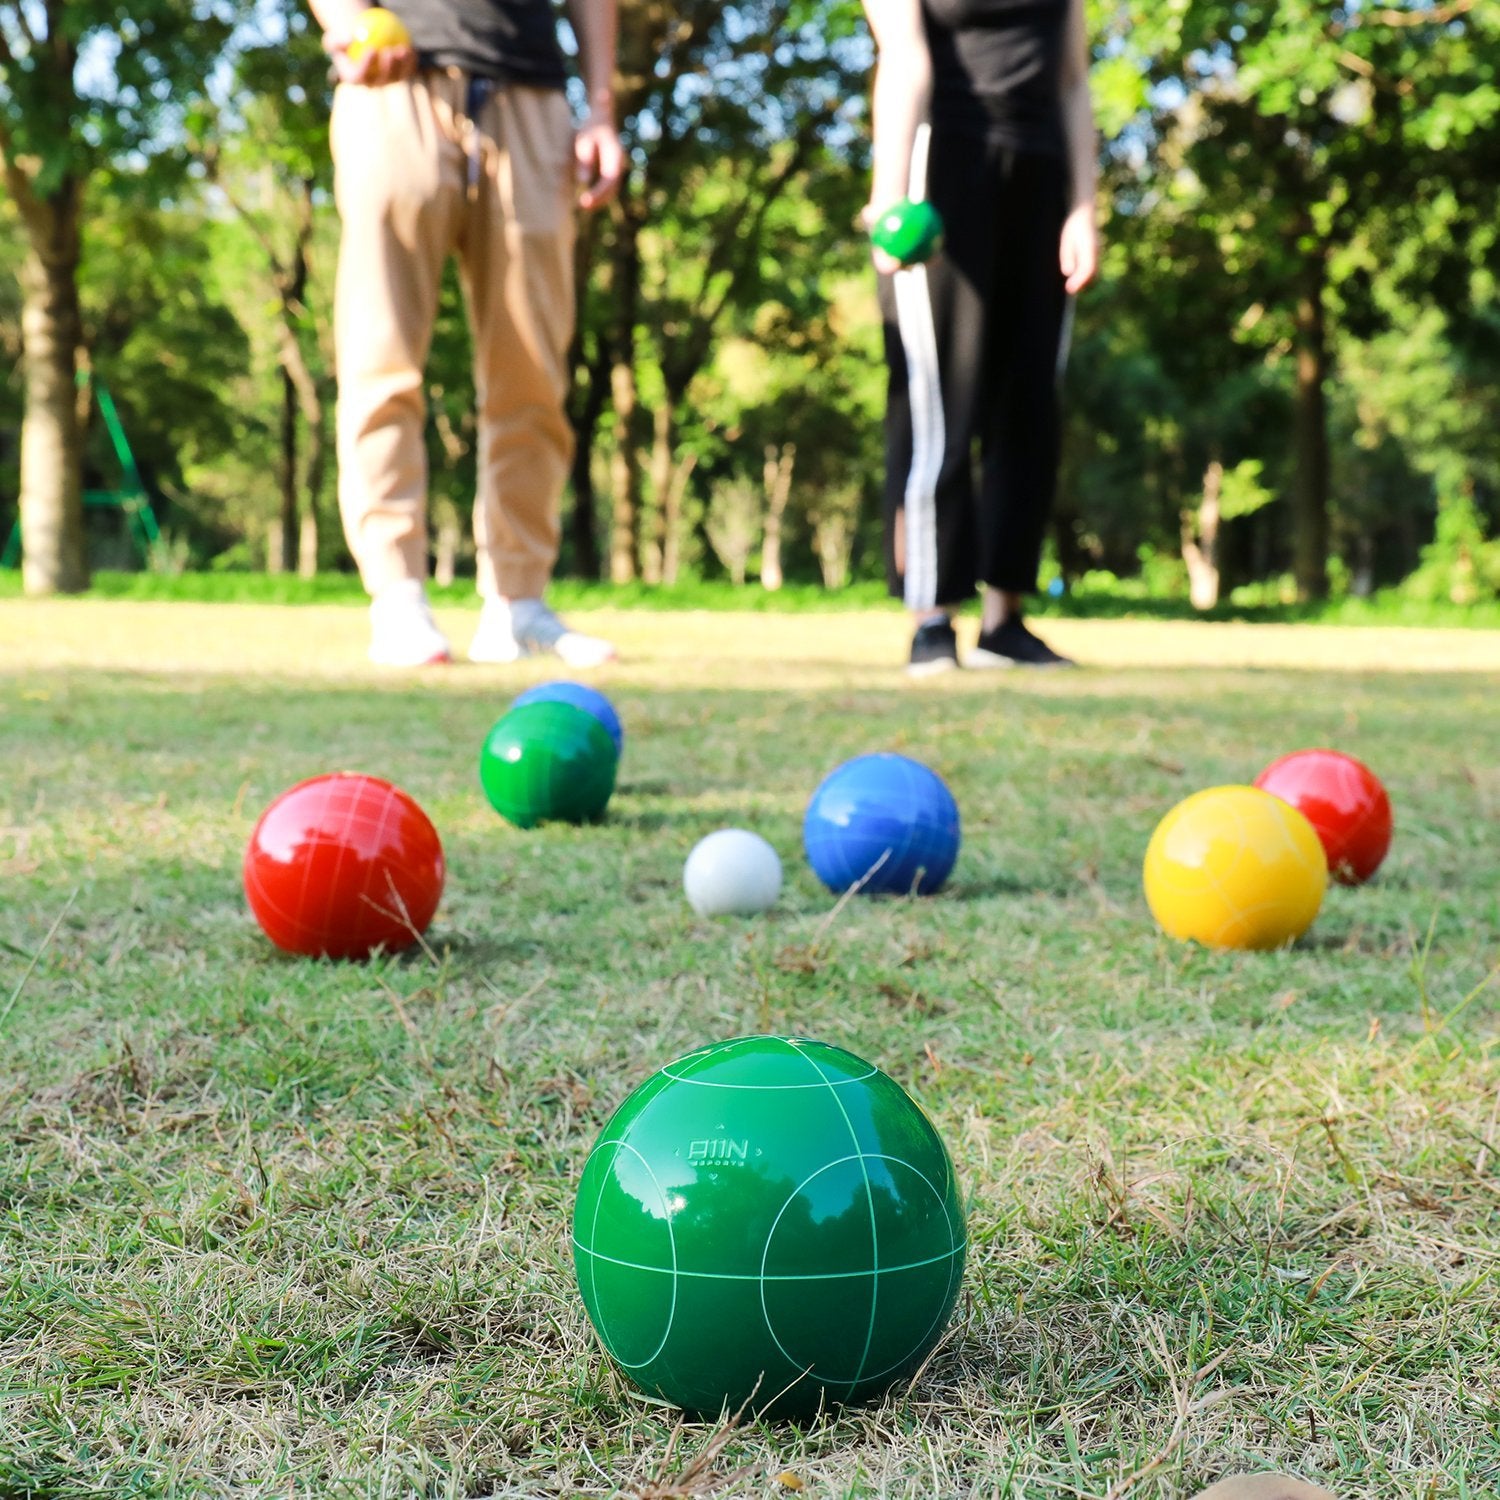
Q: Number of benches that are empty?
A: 0